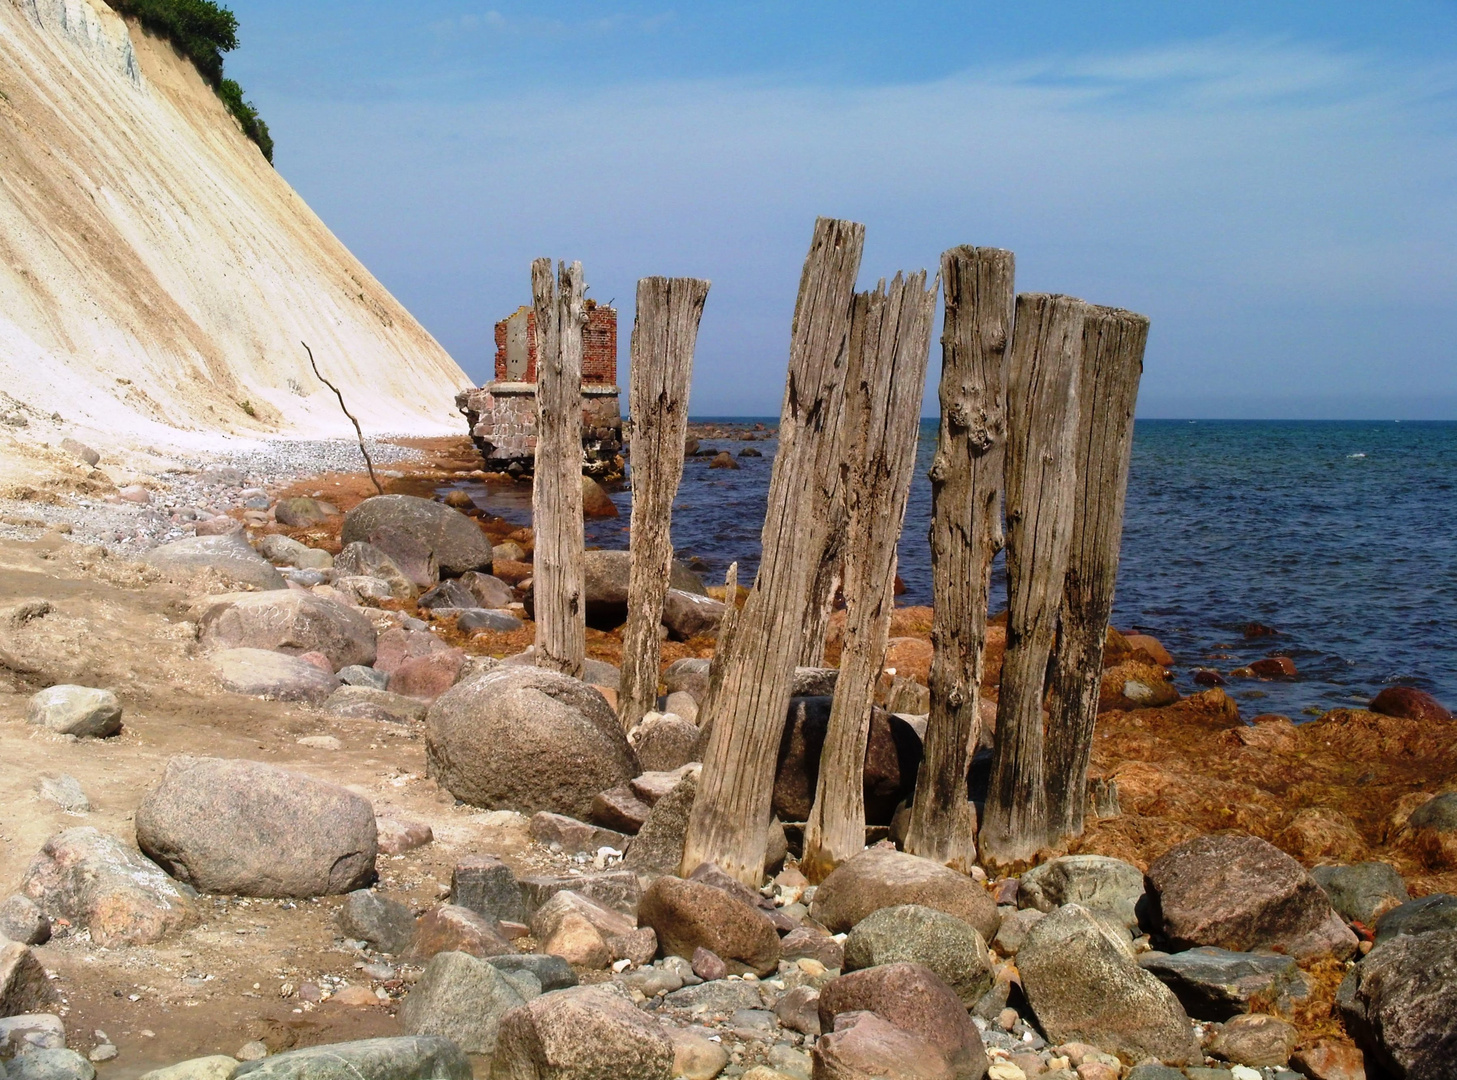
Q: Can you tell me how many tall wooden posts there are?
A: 7